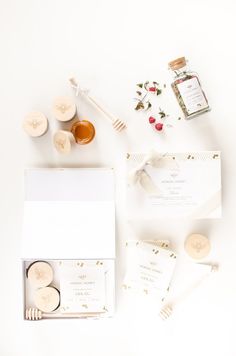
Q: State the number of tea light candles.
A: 0